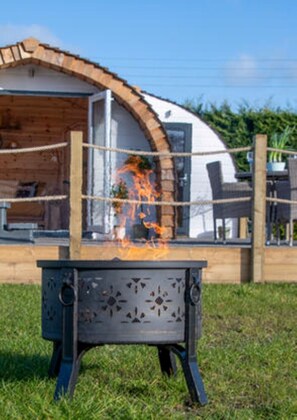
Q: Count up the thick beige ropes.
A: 2